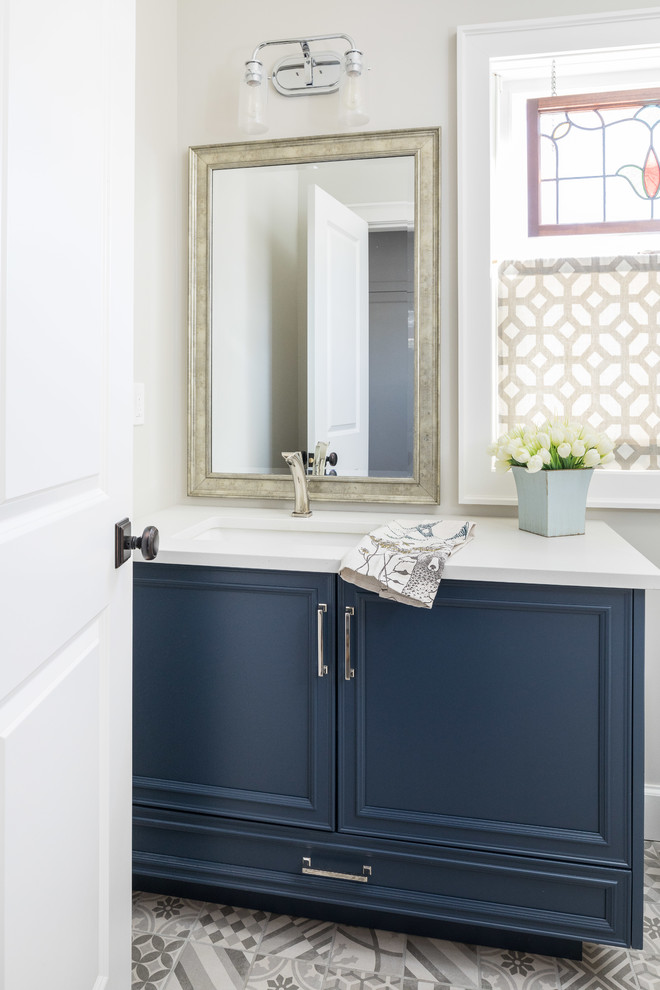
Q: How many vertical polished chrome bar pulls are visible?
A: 2